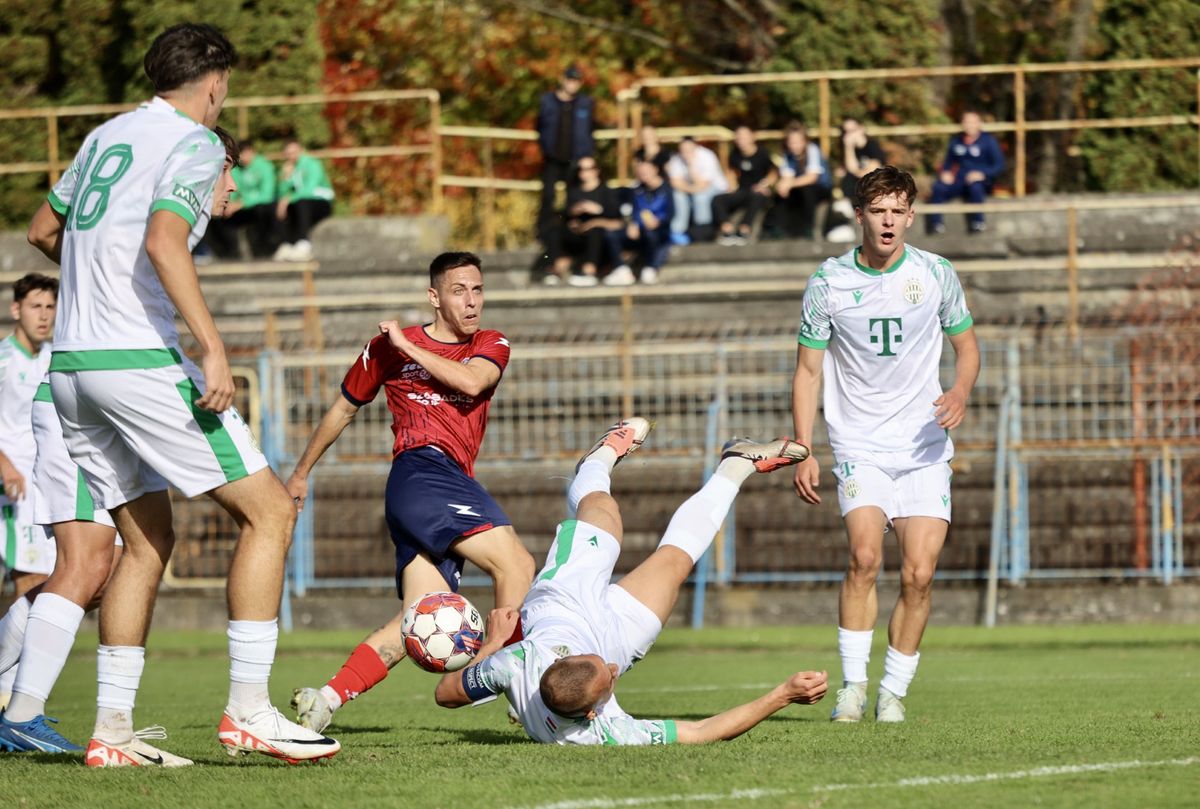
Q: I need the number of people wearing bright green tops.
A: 2